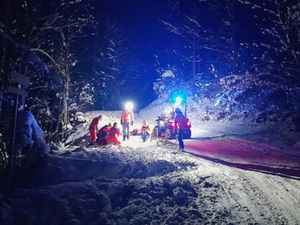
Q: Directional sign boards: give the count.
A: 2